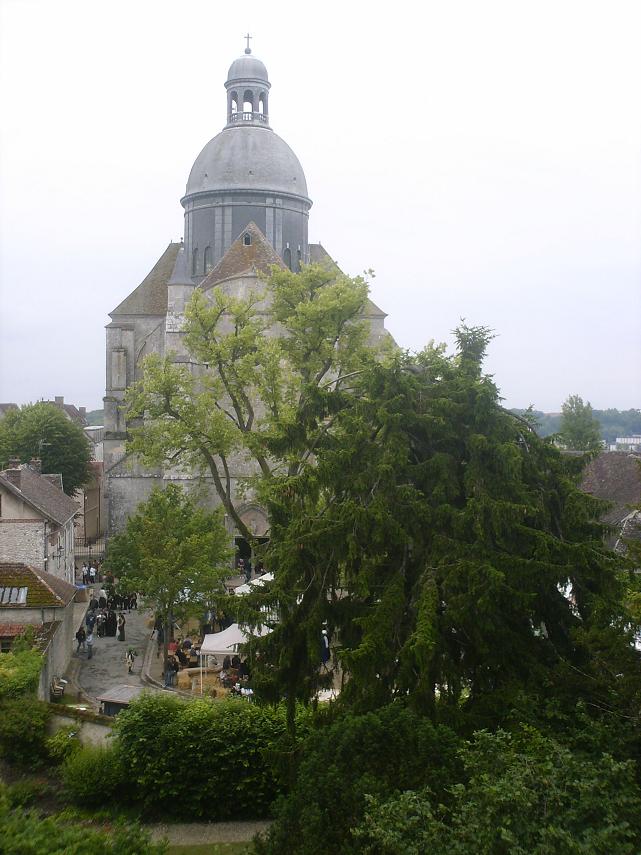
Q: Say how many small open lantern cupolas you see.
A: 1